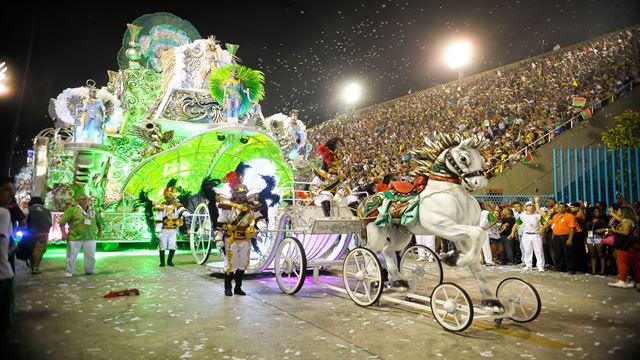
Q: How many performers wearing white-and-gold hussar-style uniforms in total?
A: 3